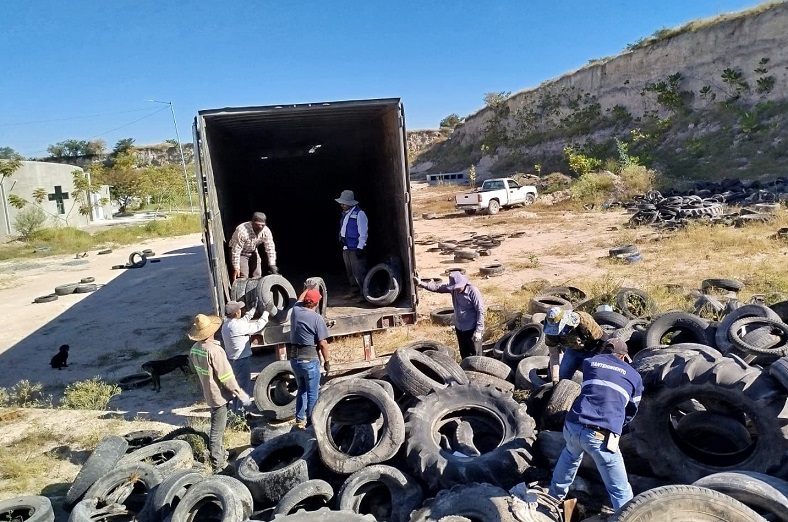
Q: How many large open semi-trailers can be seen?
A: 1